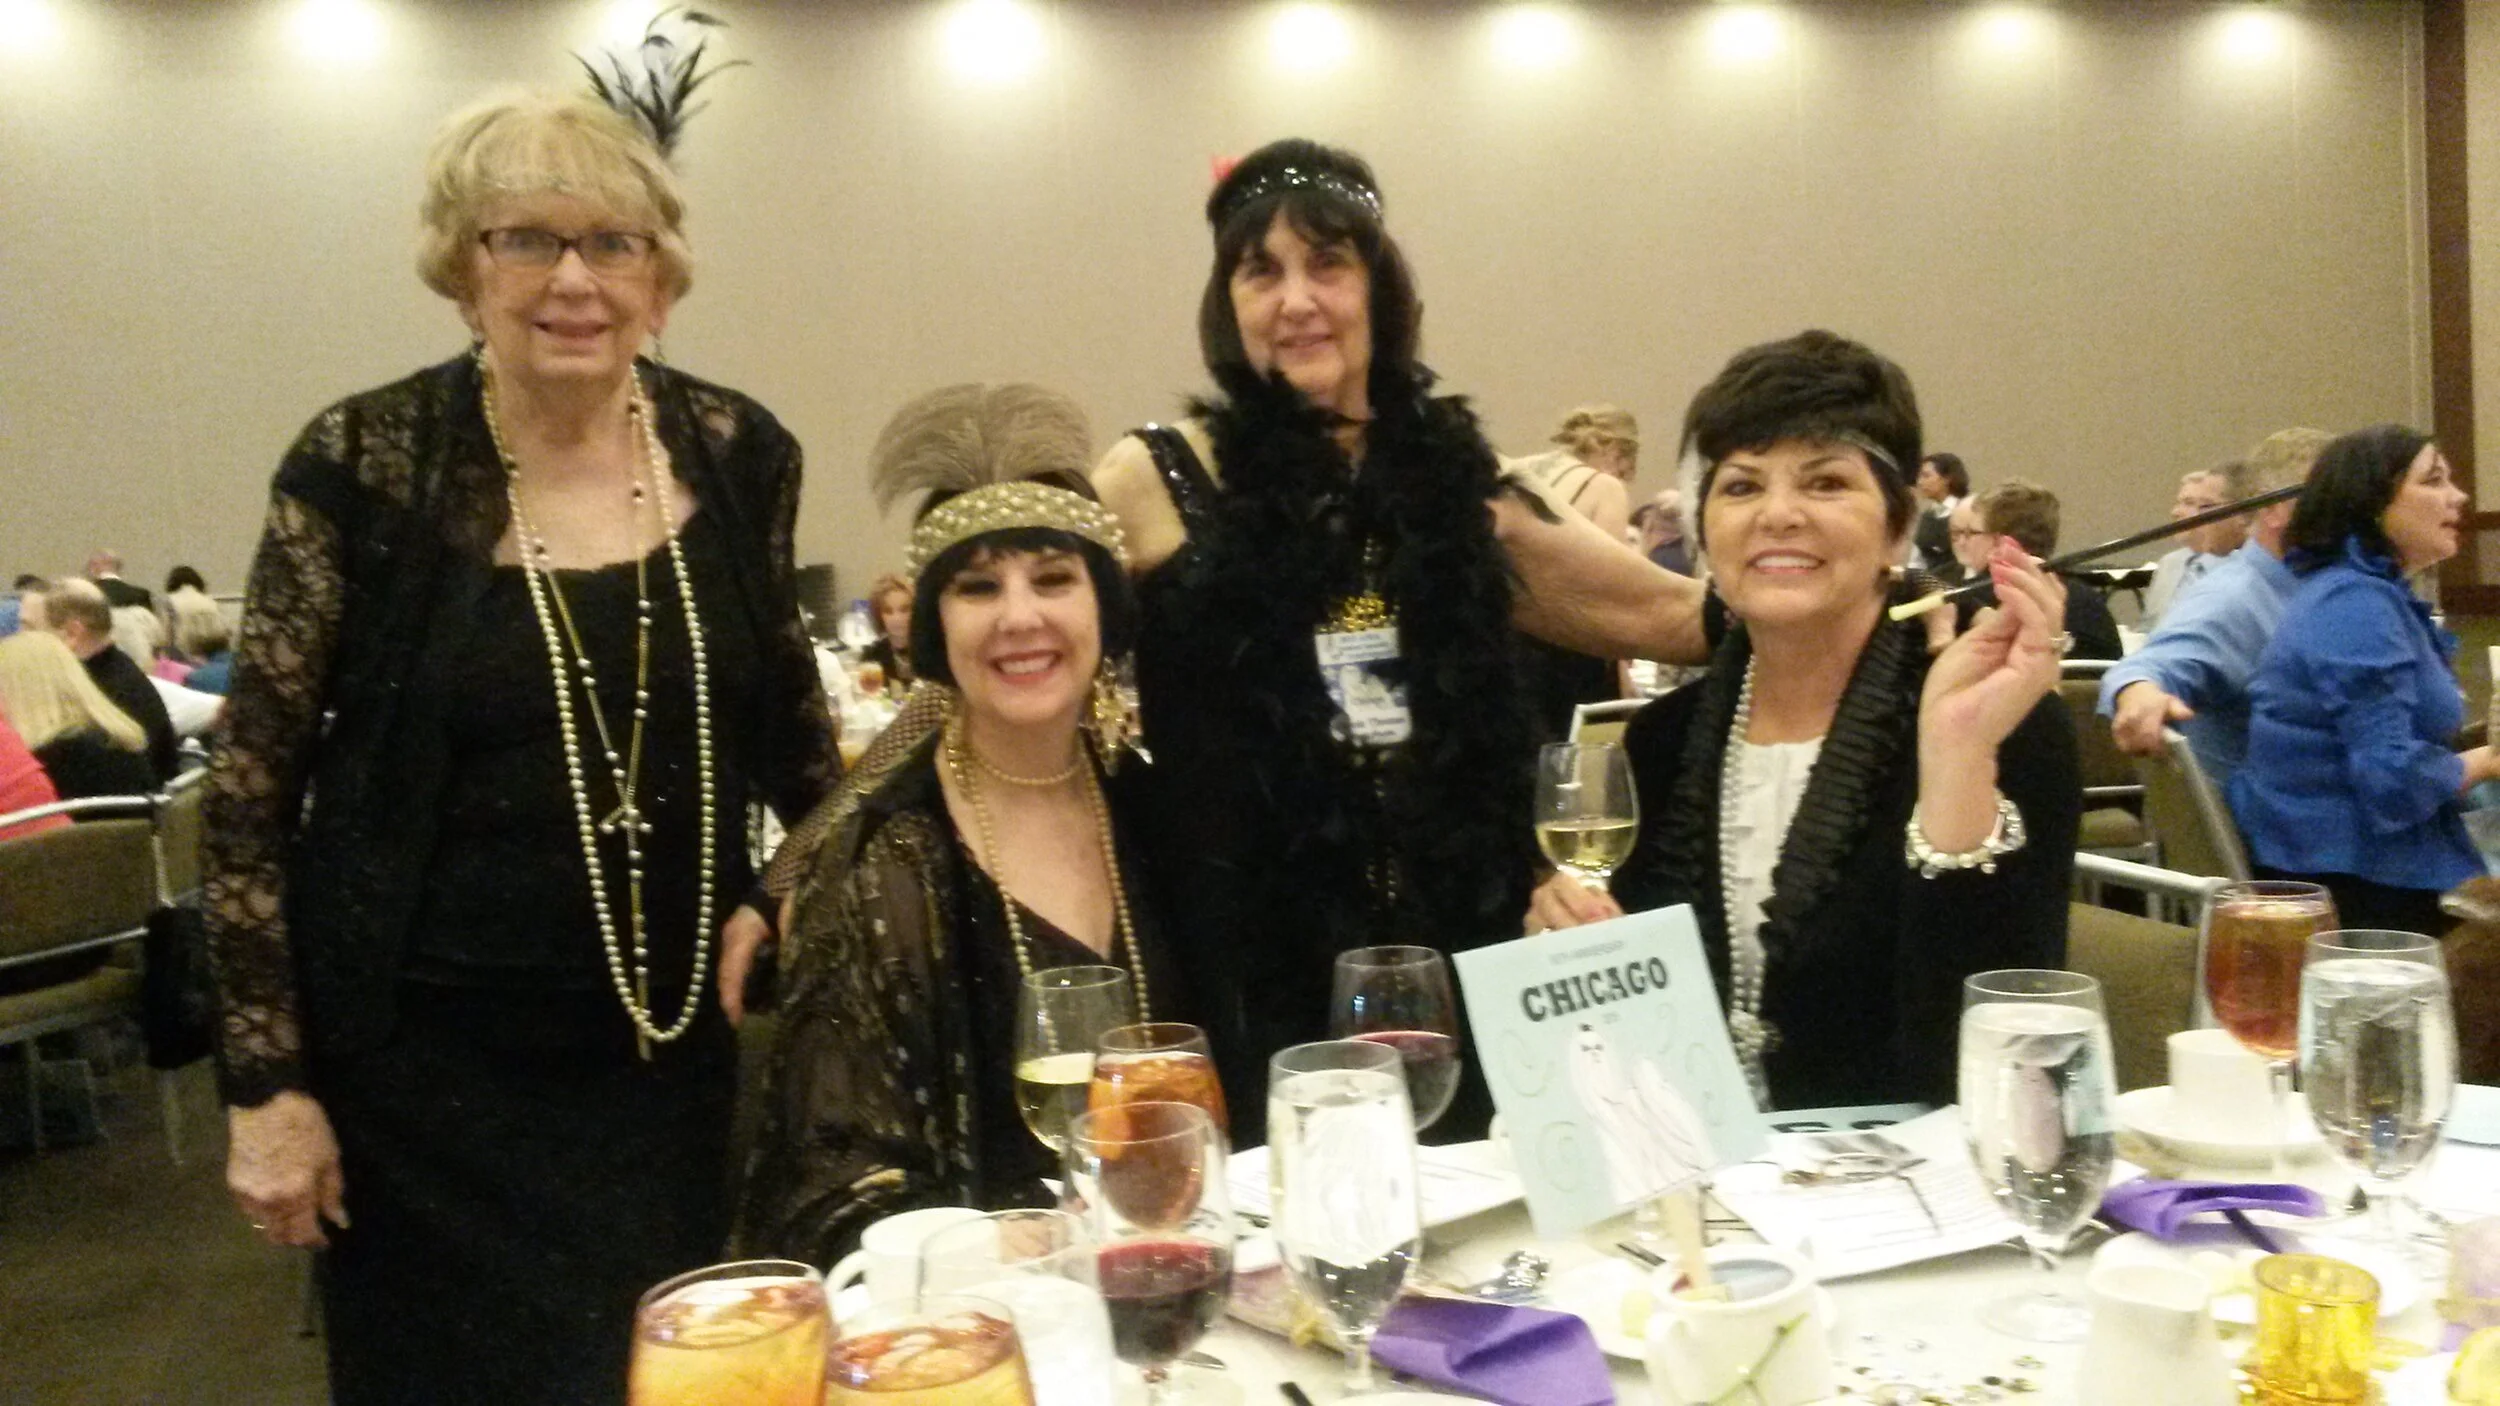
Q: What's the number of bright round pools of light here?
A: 9